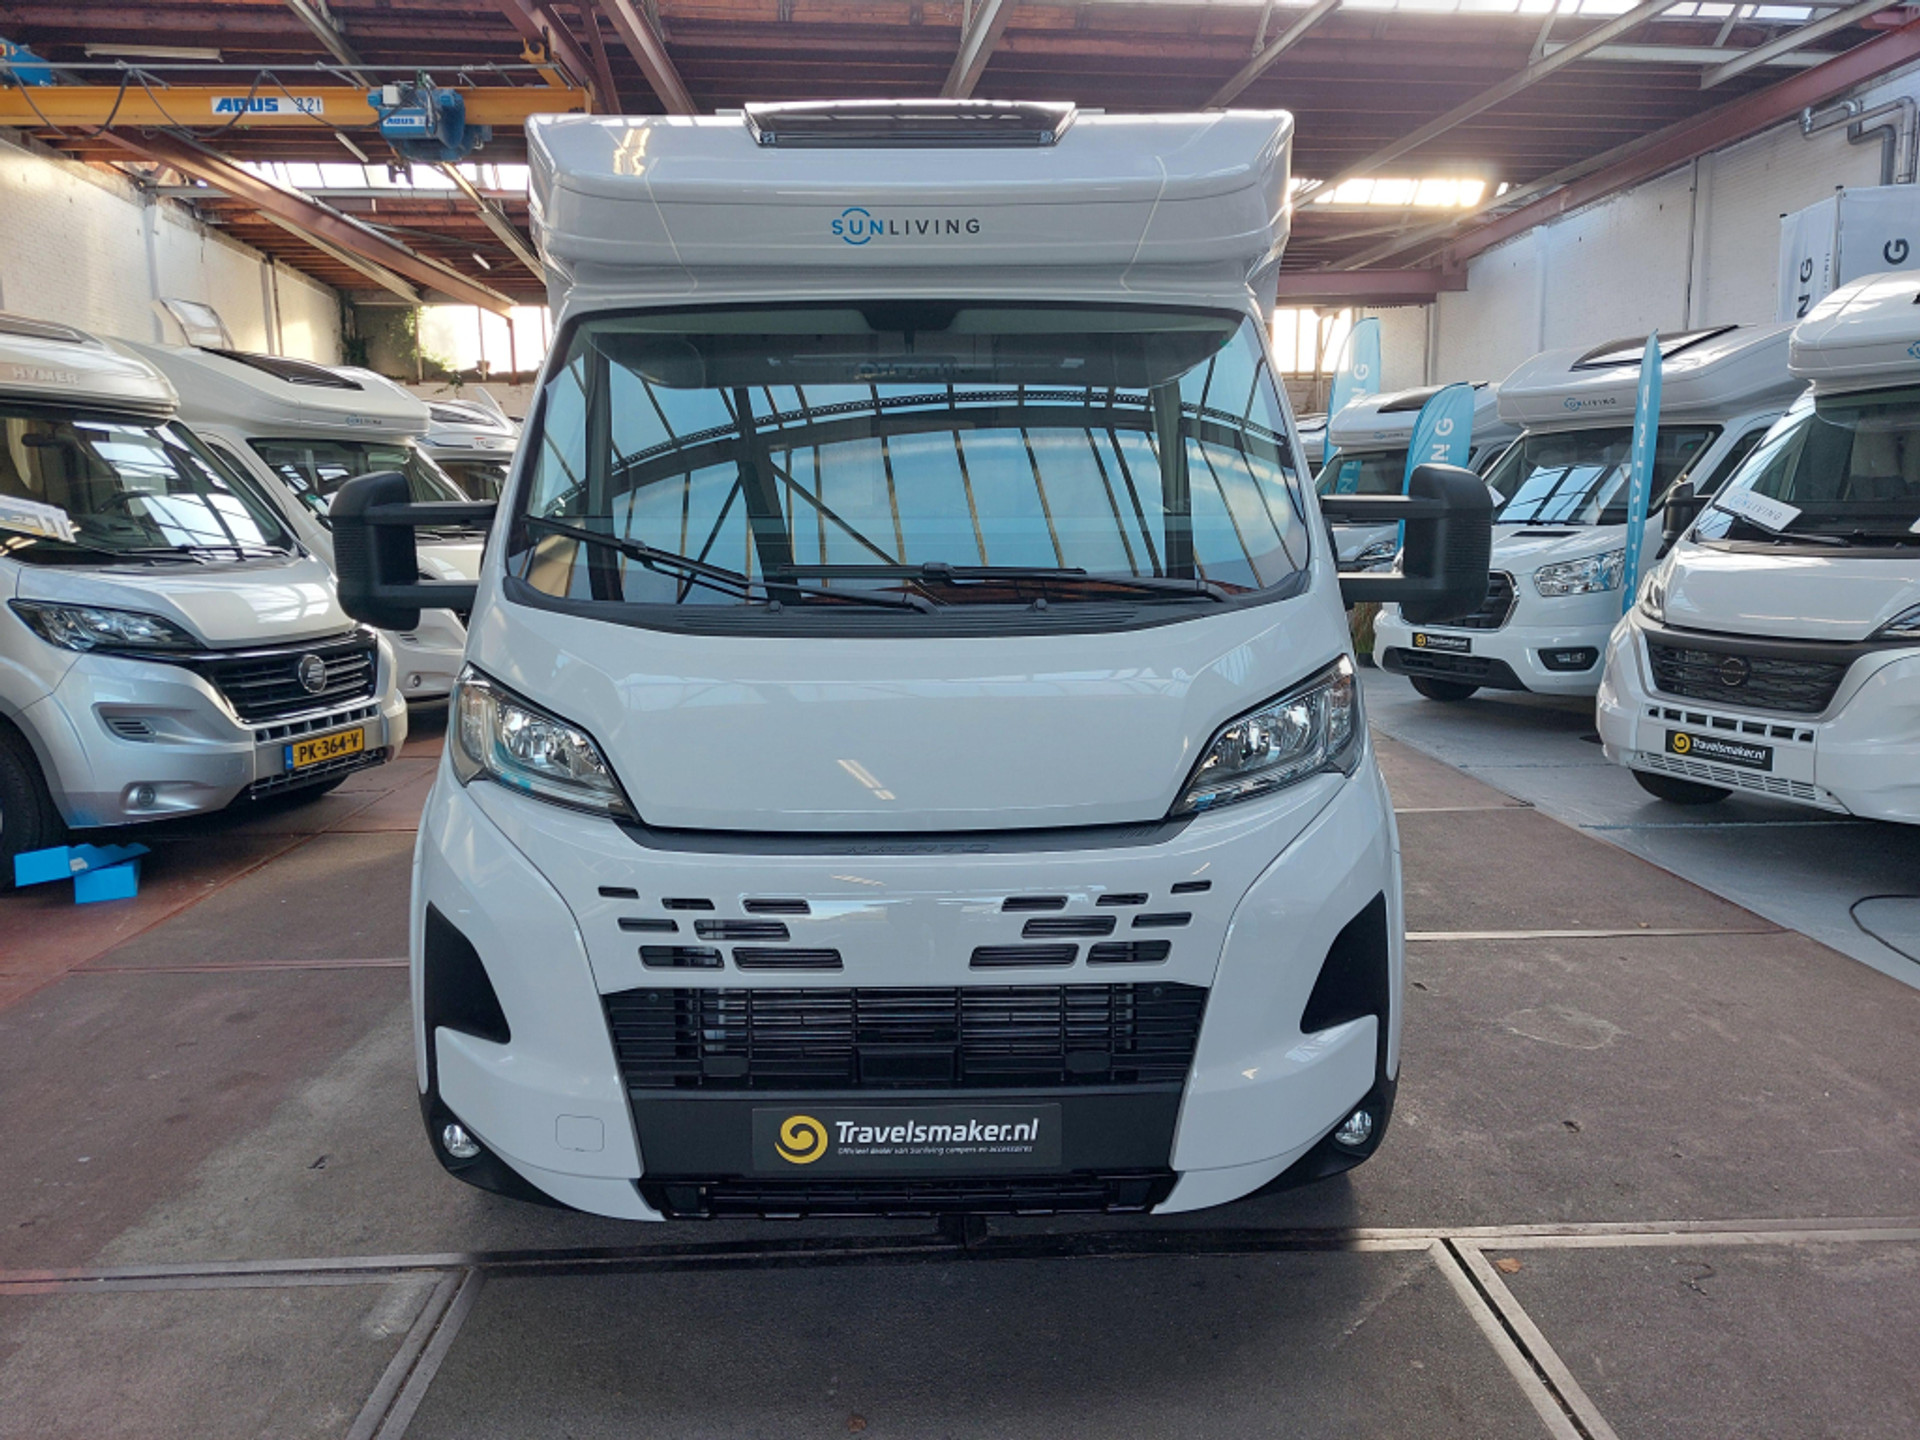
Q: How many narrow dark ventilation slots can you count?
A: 14